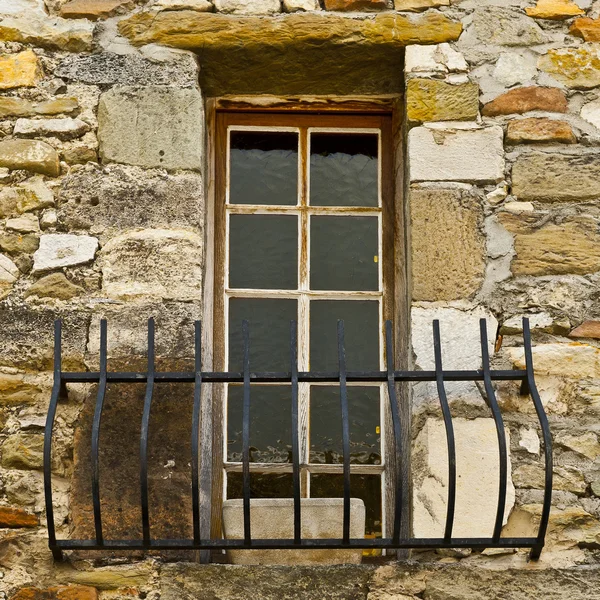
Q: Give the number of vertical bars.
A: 11